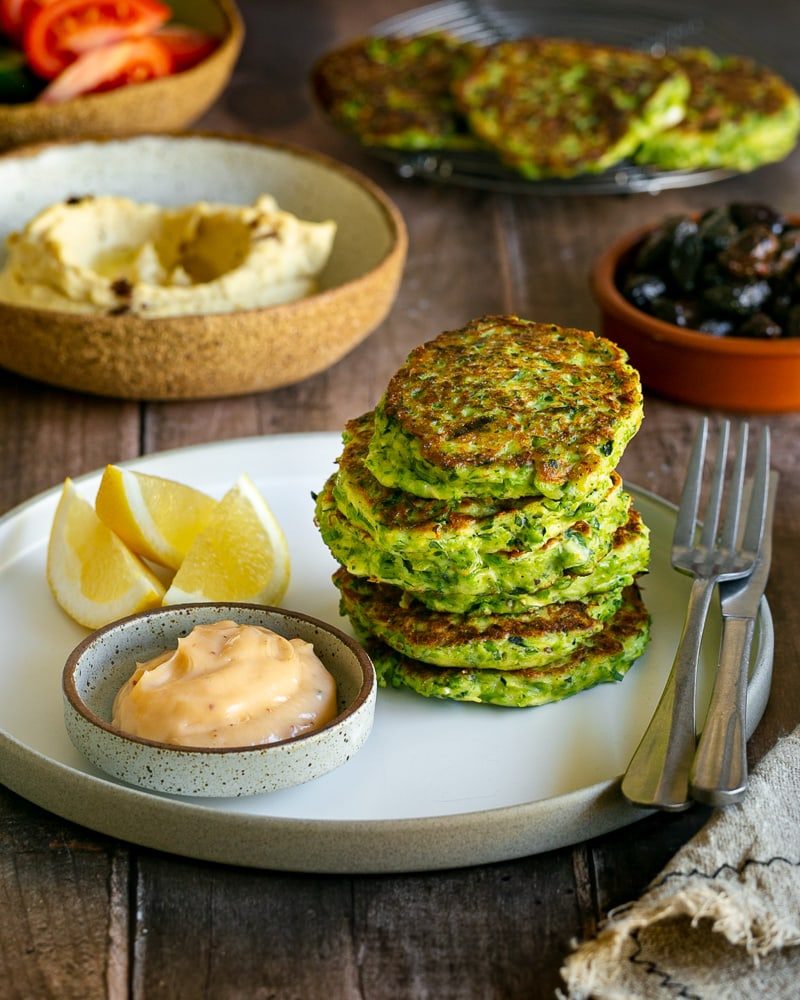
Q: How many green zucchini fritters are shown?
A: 9